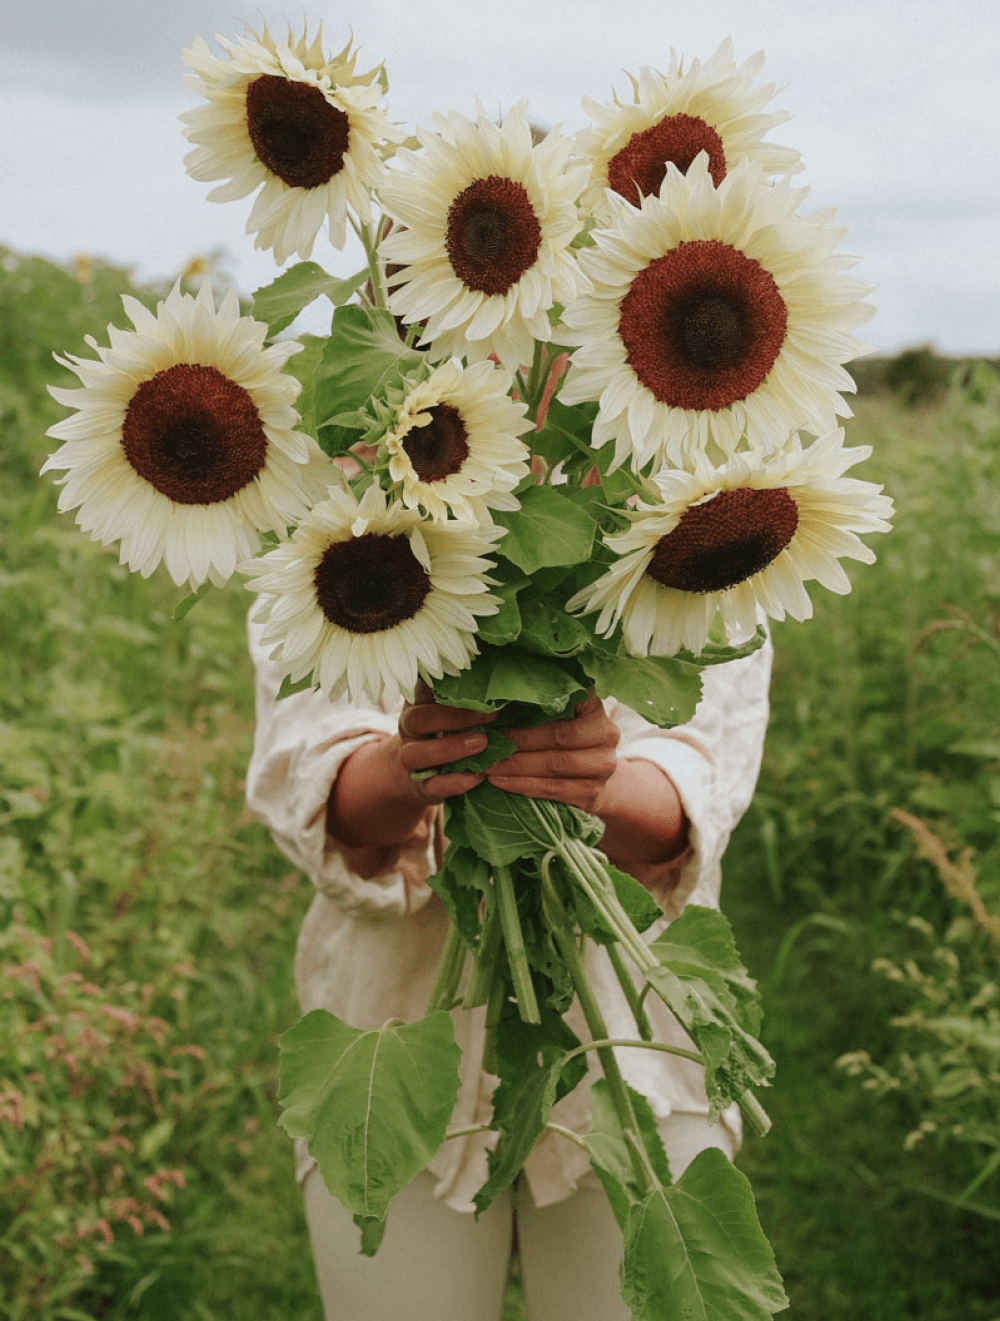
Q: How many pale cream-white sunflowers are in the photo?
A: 8